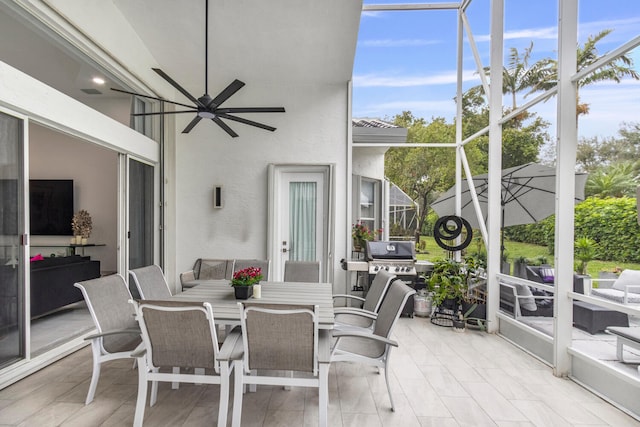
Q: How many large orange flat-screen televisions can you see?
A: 0